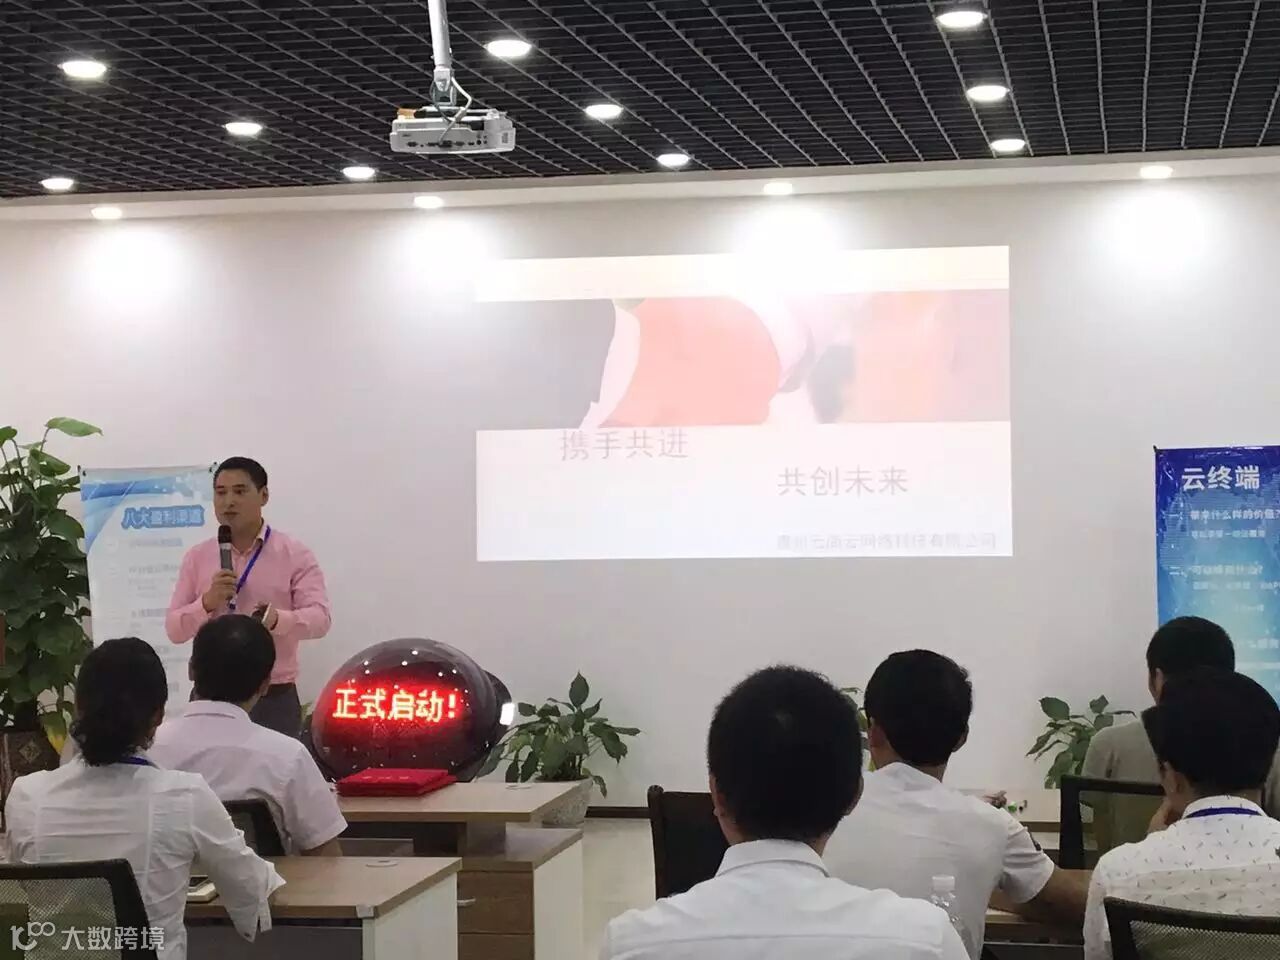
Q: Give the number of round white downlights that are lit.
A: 14